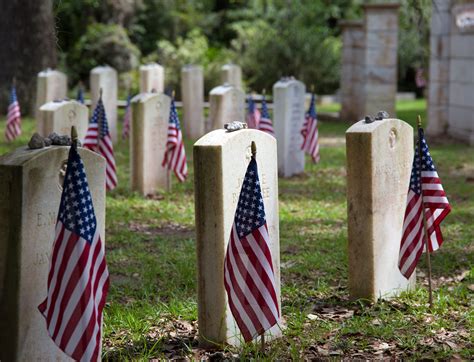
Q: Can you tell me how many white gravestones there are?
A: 12